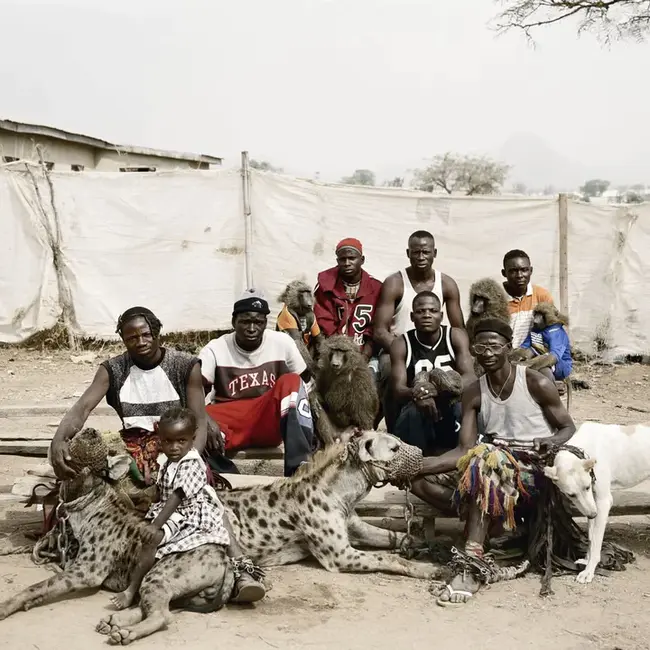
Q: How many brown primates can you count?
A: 4